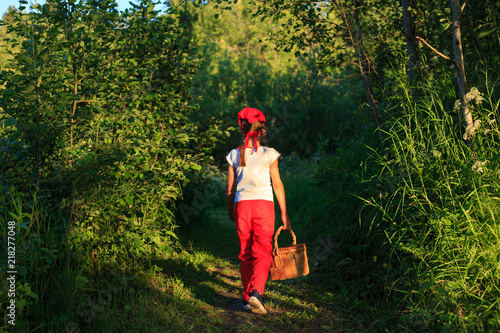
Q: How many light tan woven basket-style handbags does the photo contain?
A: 1